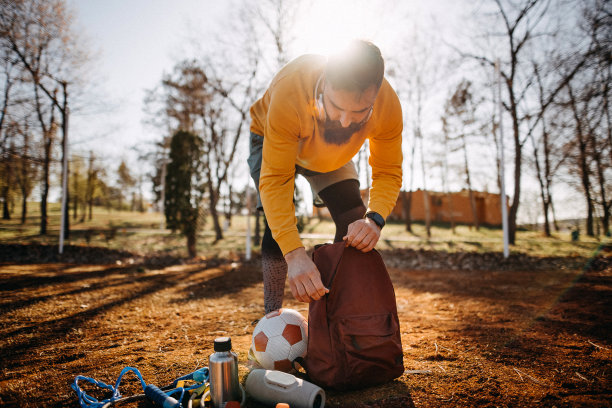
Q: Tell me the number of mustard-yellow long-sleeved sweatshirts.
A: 1